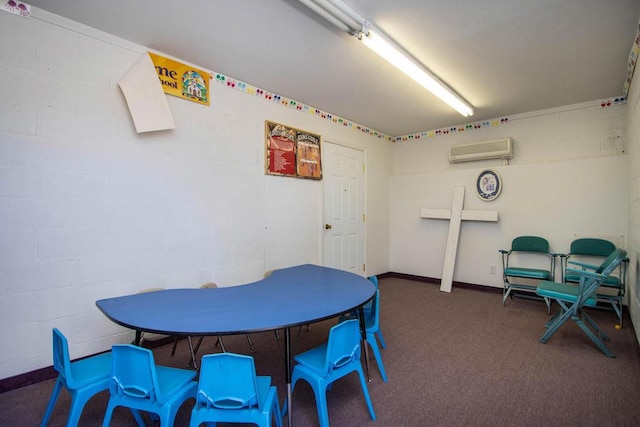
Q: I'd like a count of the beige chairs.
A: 3